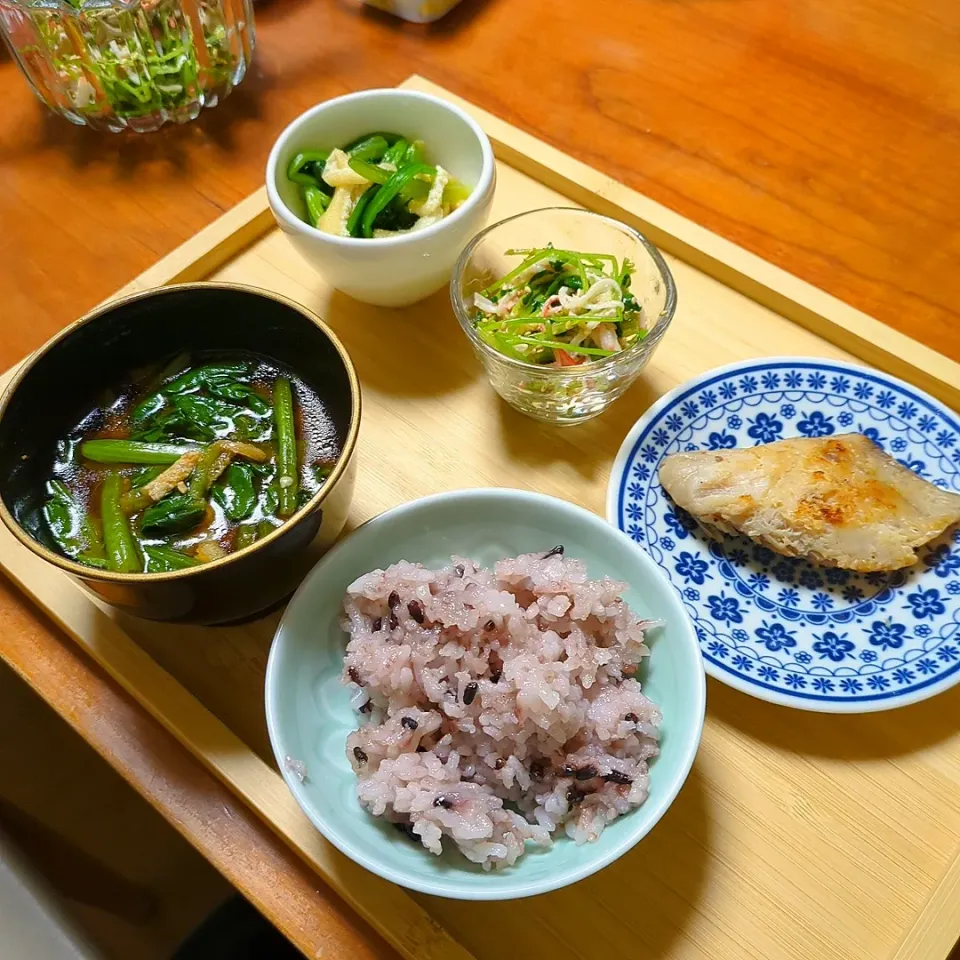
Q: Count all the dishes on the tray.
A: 5